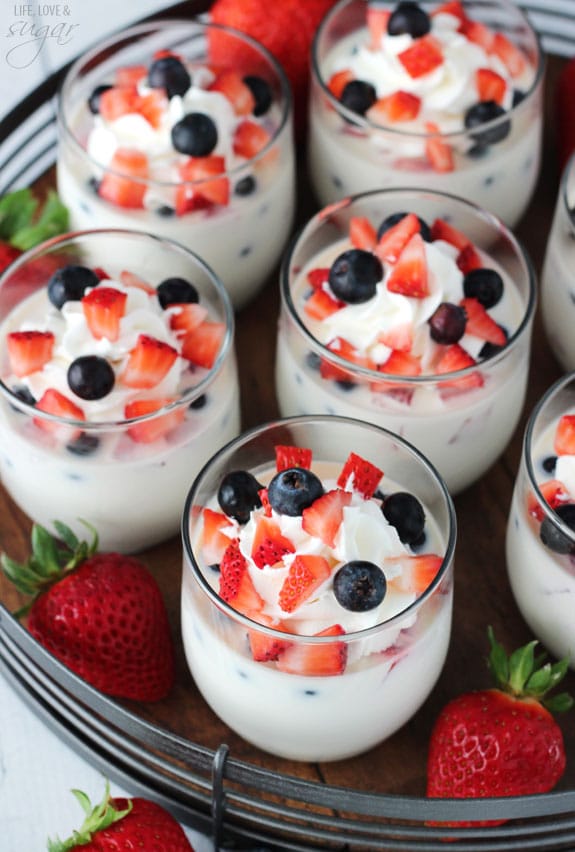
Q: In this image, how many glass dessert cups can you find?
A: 7